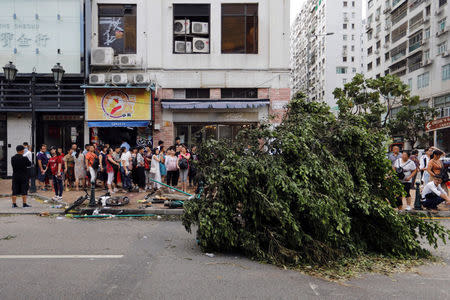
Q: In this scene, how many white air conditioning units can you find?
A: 9